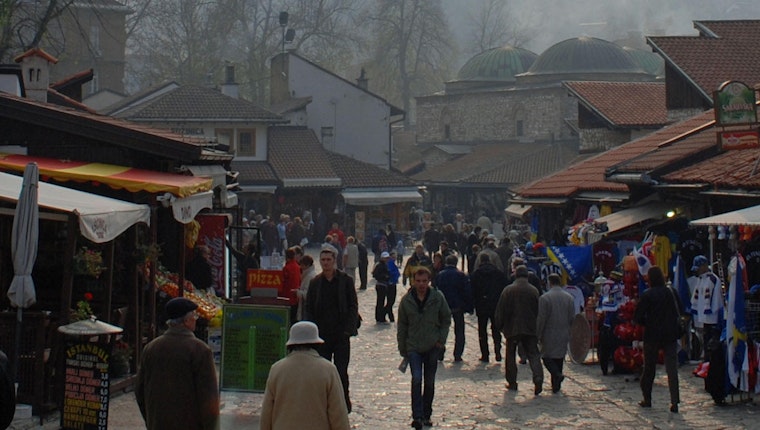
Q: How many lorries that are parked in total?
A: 0